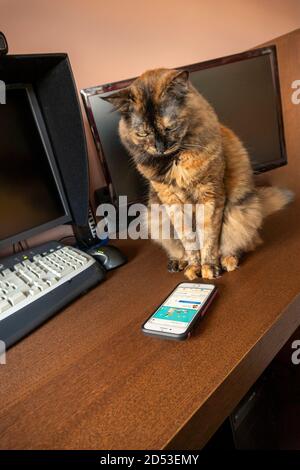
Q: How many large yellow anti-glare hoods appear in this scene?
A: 0